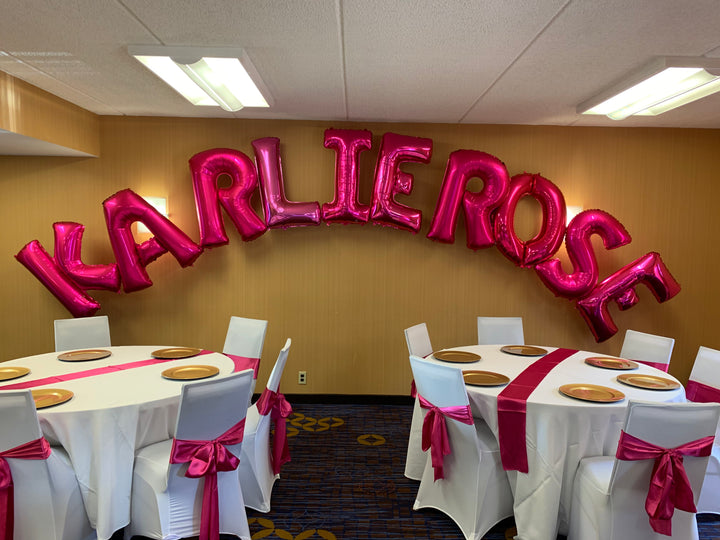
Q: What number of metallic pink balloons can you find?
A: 10